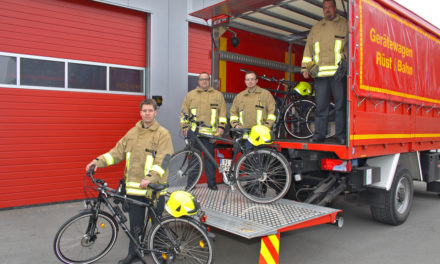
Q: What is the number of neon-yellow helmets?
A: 3